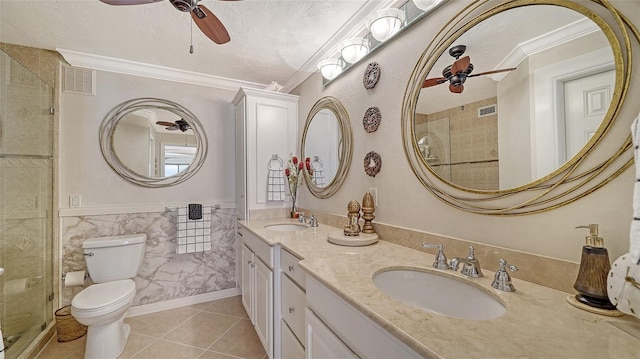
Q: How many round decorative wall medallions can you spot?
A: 3